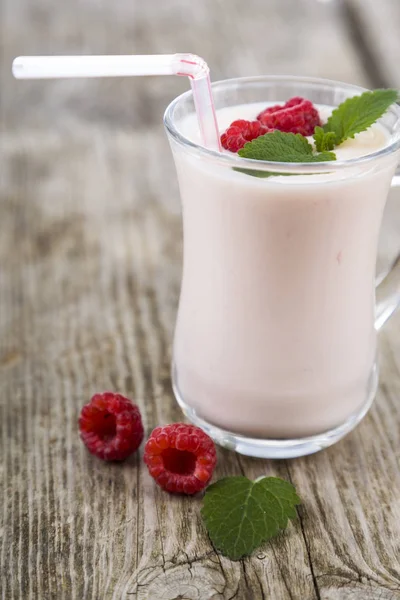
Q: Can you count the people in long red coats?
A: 0